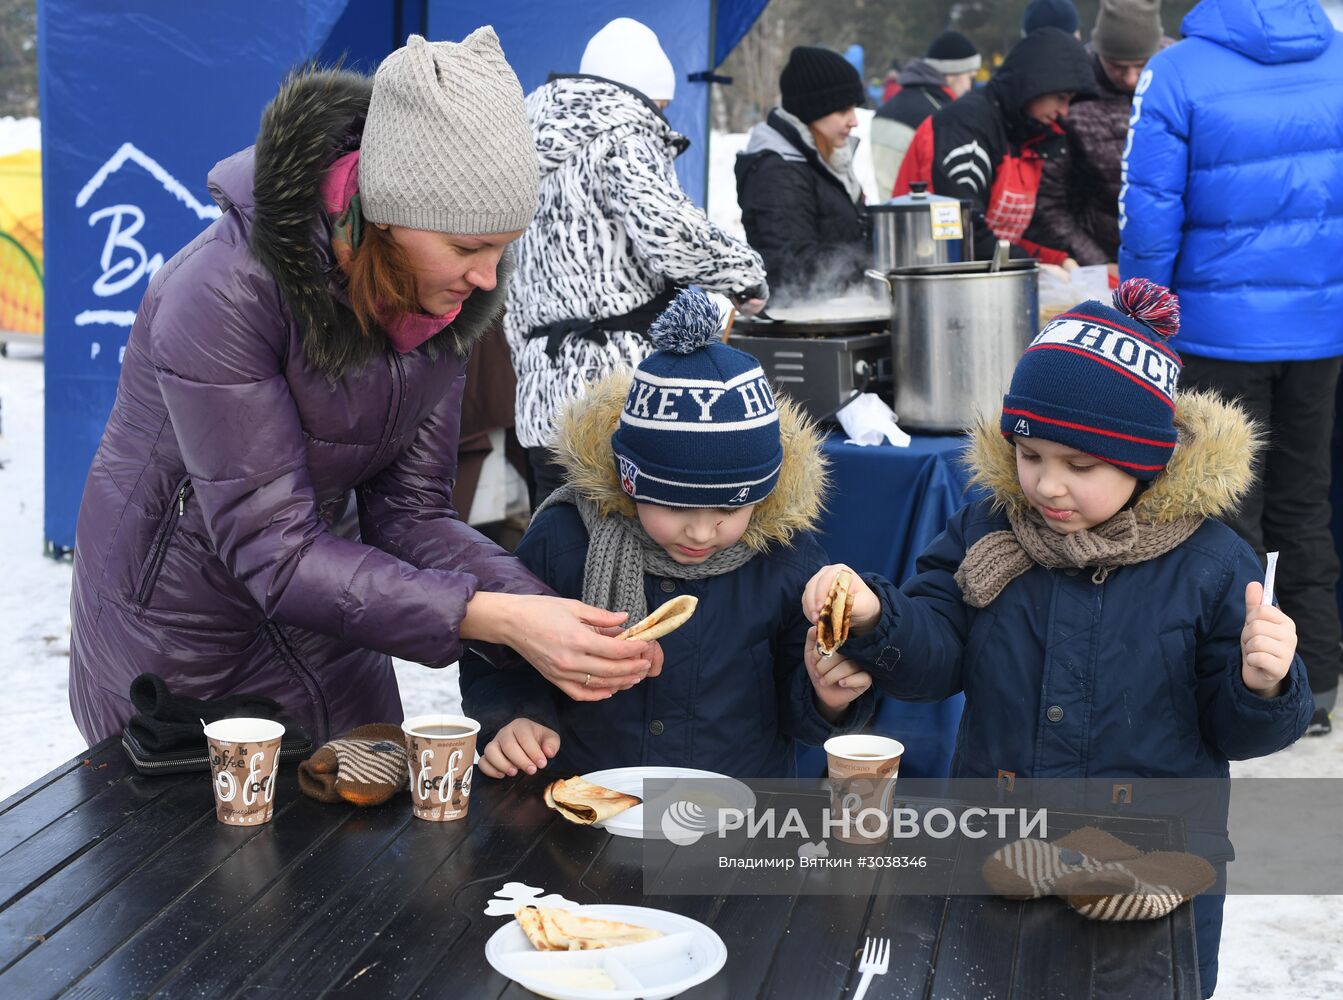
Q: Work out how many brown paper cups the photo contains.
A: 3